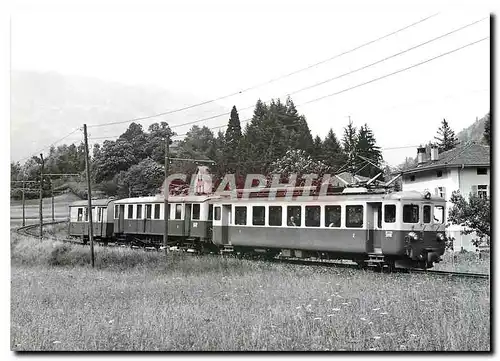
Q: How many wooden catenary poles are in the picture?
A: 5